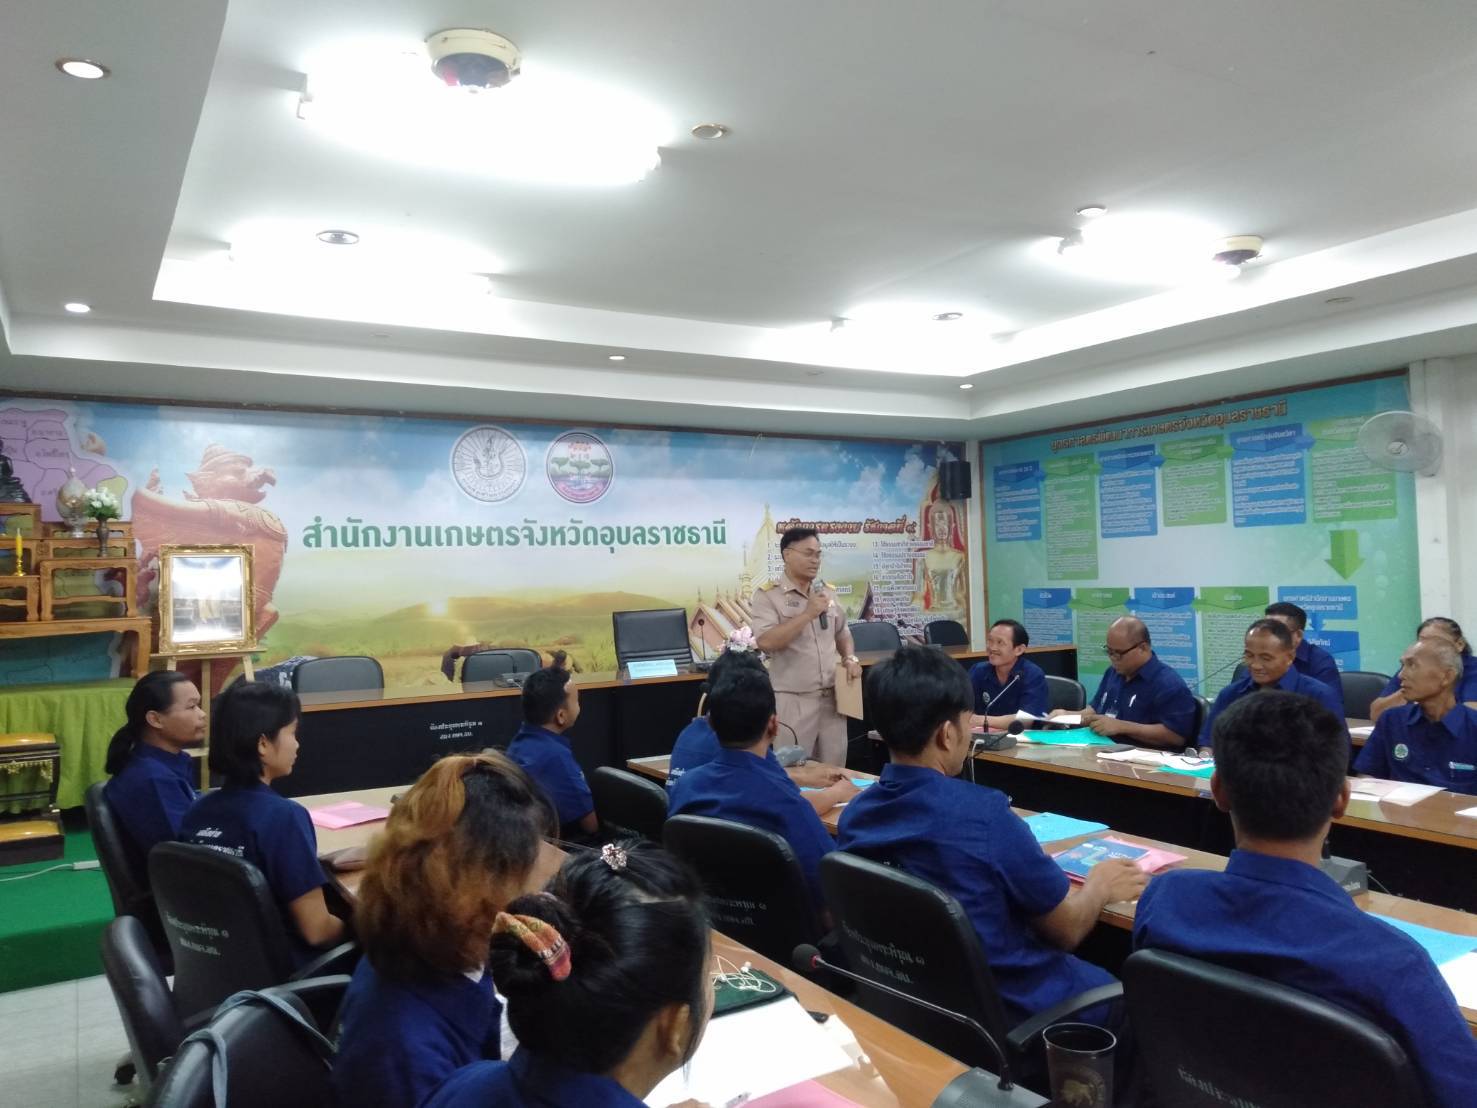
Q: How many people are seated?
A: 15